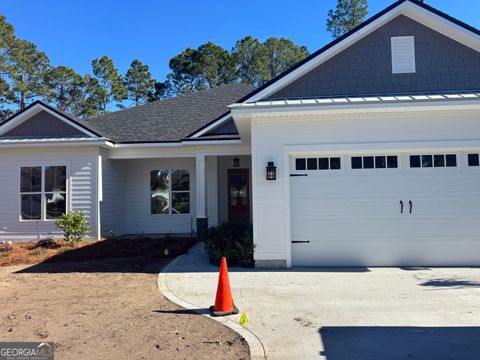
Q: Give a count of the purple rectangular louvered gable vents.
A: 0